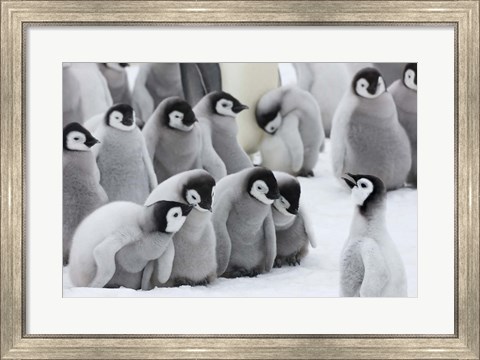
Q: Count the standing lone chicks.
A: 1